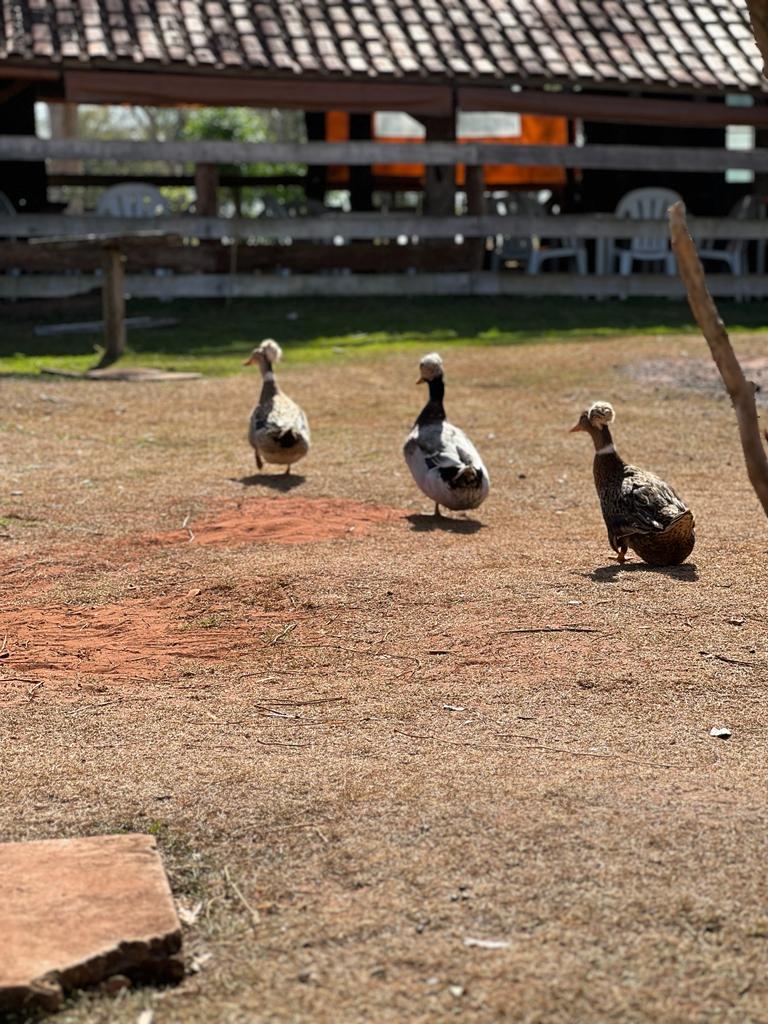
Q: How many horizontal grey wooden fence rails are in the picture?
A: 3